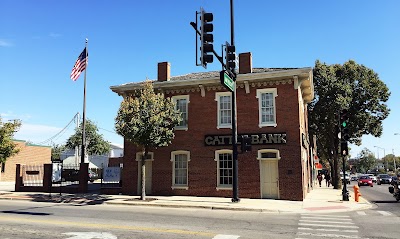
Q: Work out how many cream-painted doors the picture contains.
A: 2